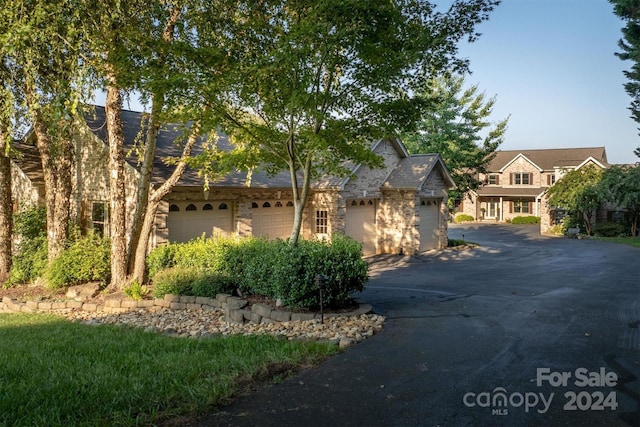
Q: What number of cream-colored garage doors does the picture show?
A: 4